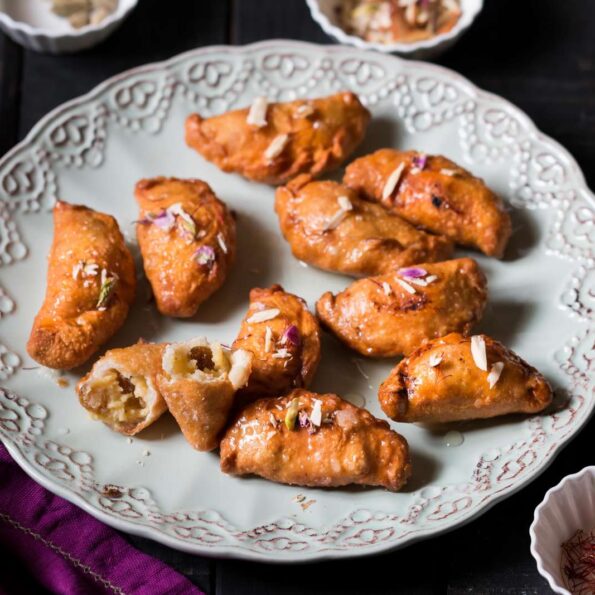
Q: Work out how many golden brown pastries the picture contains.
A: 10